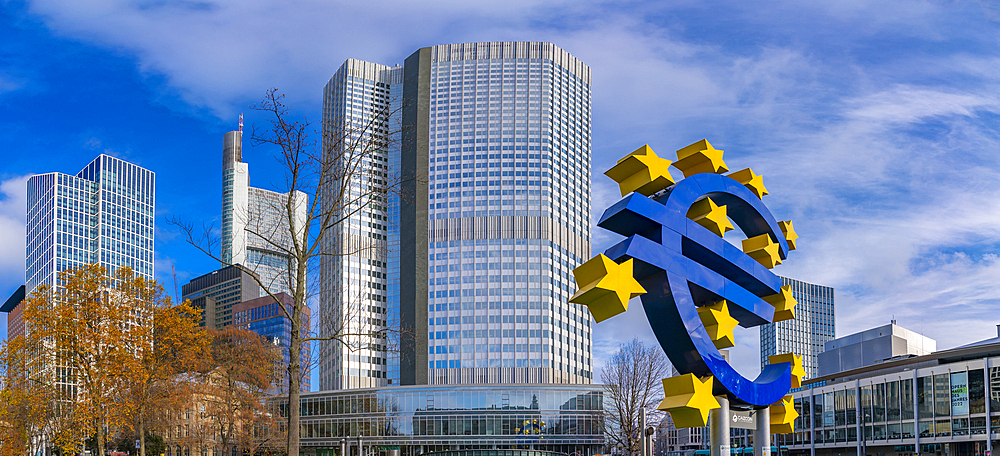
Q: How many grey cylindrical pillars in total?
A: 2